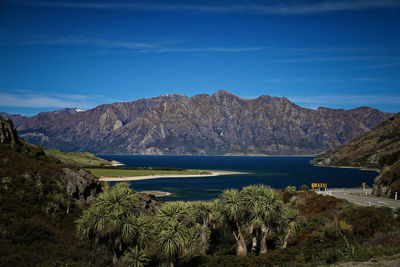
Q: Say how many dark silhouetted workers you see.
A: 0